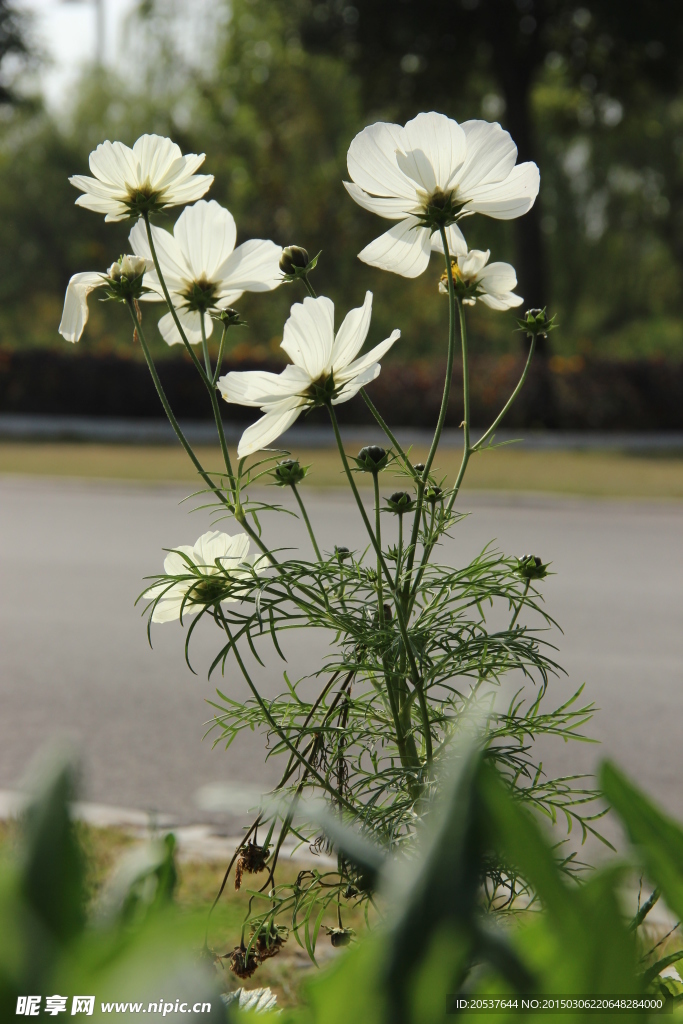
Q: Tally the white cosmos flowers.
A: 7